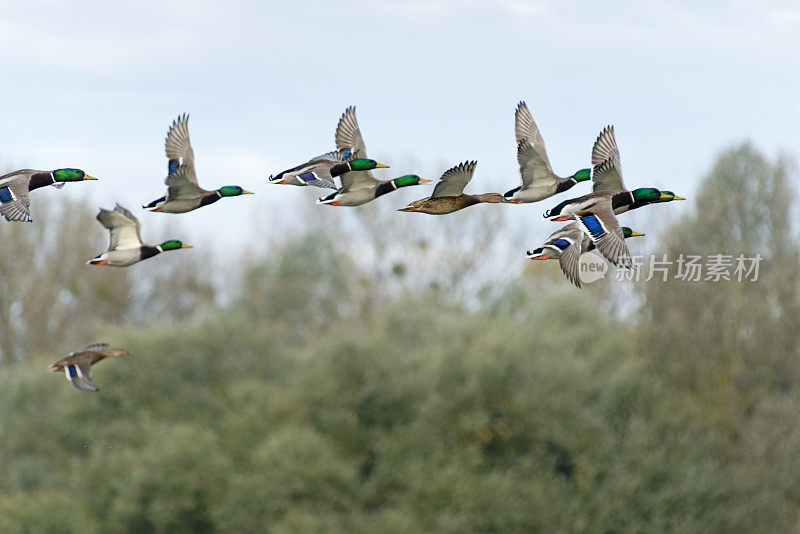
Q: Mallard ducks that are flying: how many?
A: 11